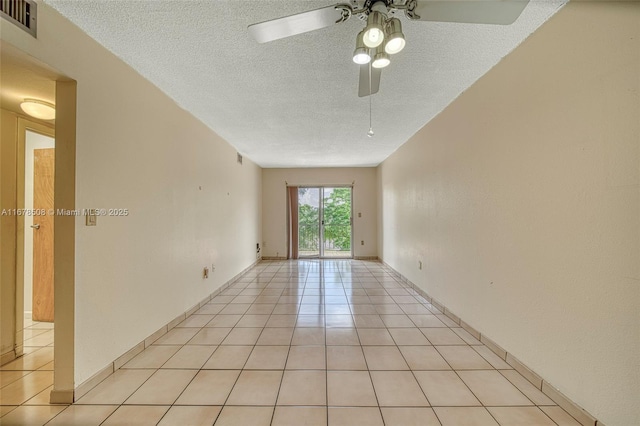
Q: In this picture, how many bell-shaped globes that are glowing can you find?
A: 4